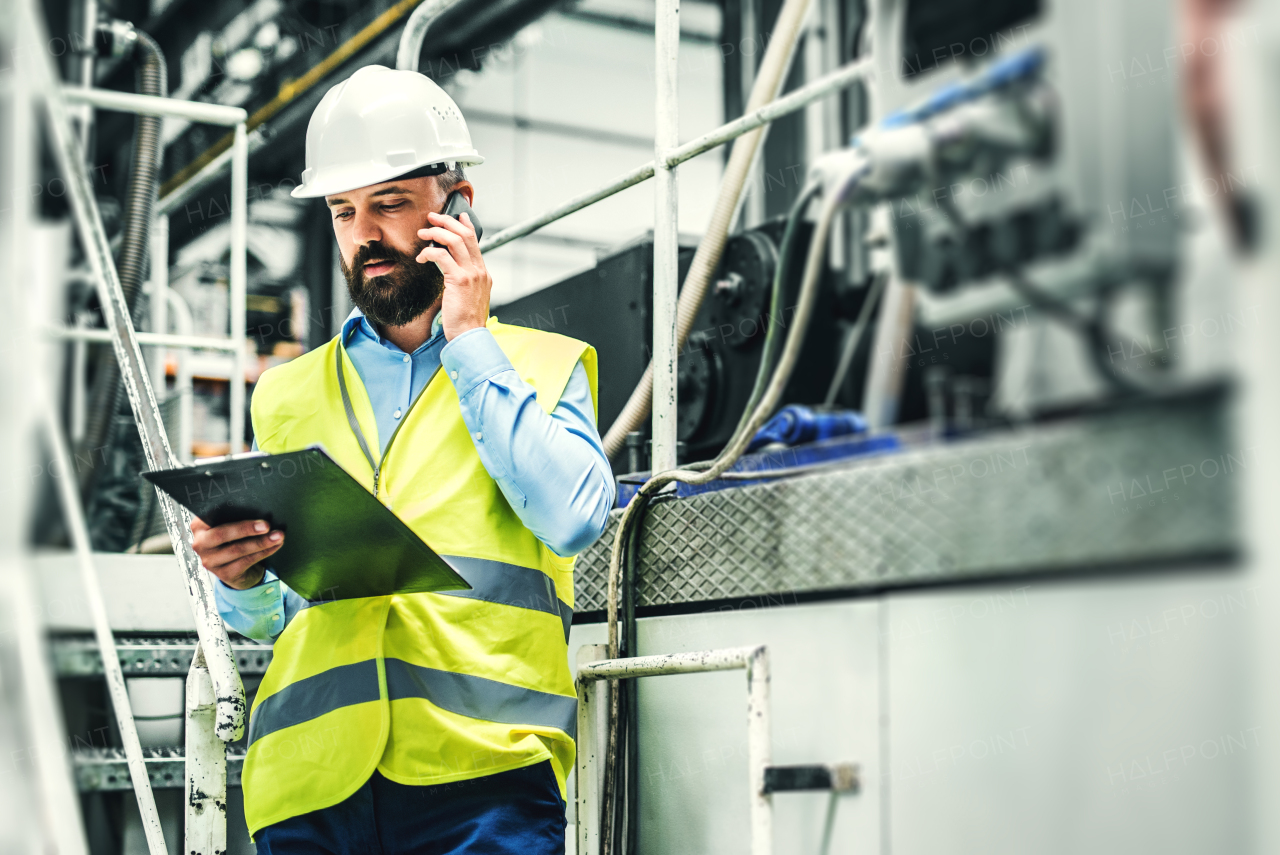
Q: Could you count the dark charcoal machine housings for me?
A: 1